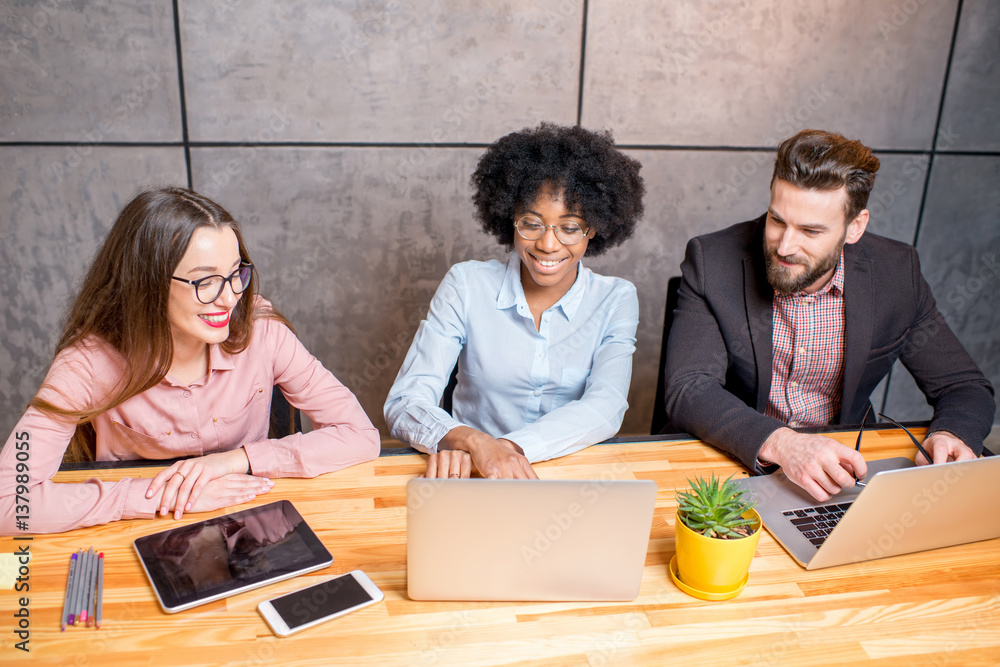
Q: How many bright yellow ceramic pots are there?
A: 1